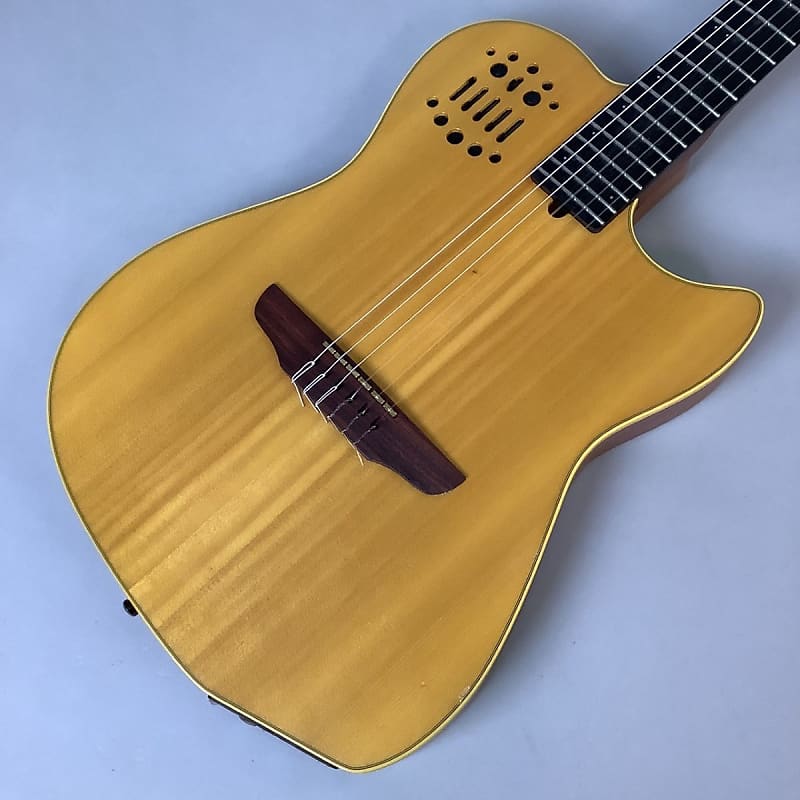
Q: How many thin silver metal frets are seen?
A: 14